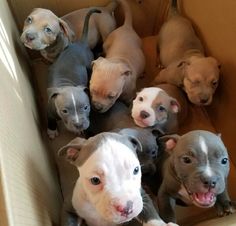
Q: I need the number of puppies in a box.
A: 8